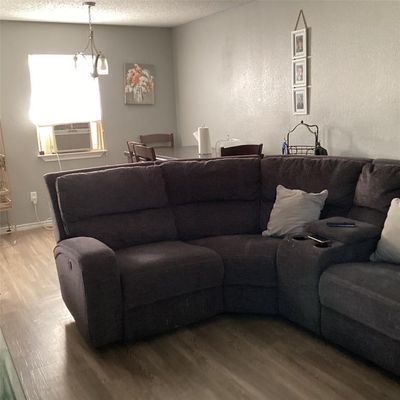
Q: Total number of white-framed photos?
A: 3